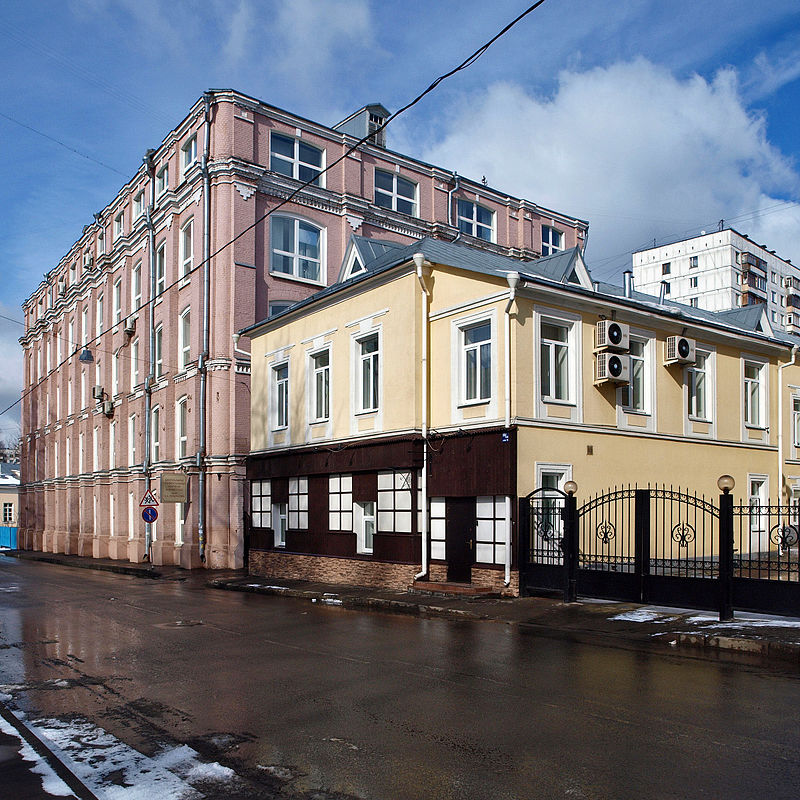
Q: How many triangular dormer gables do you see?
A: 3